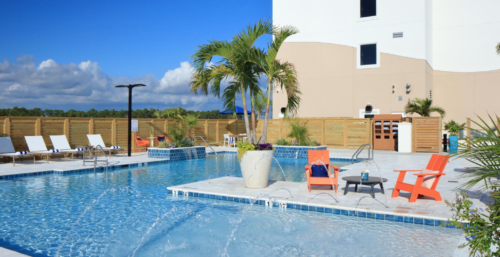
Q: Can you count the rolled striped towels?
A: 4